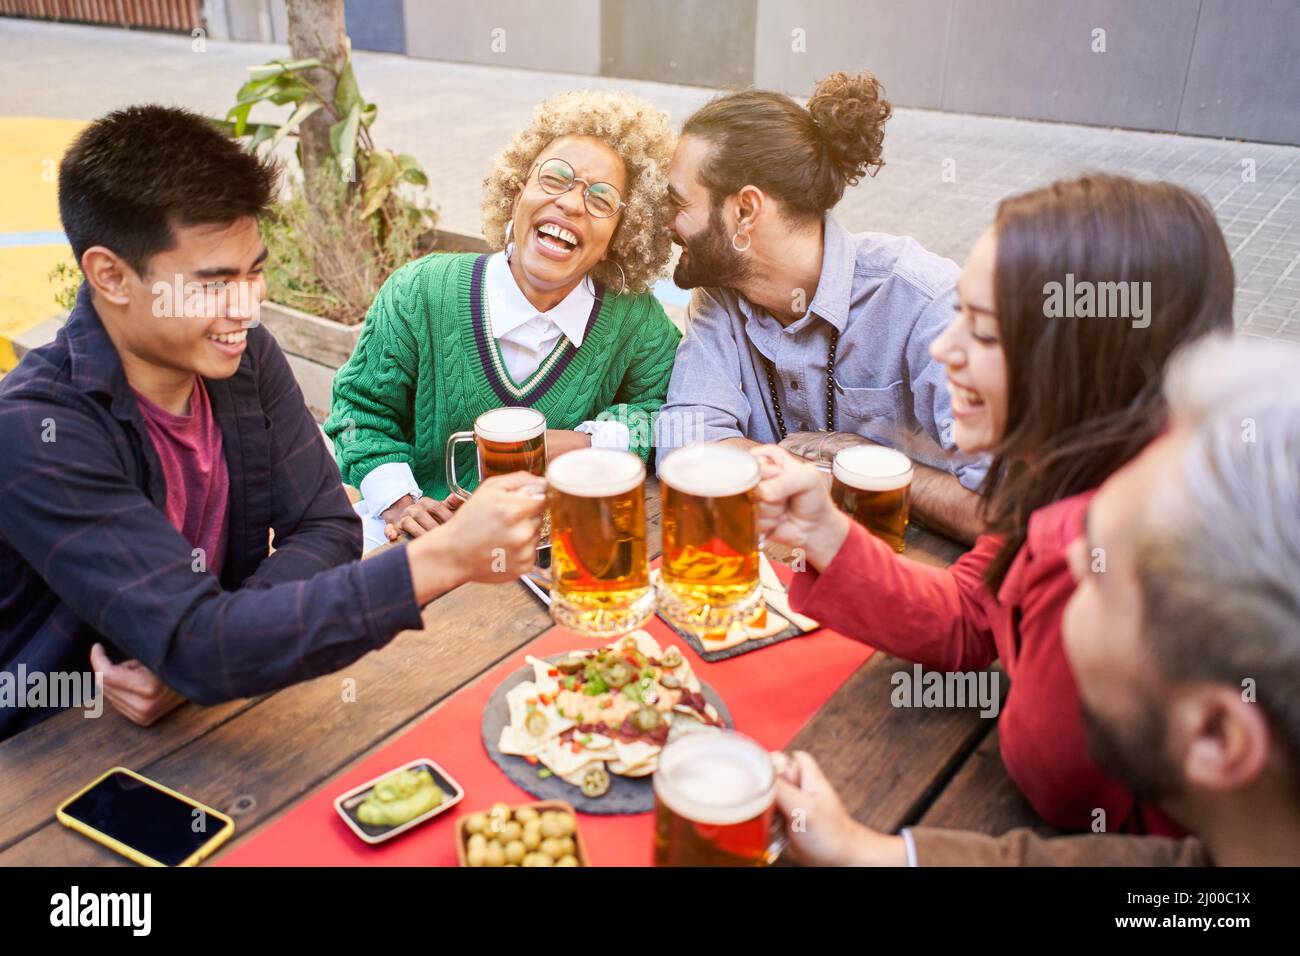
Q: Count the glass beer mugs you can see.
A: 5